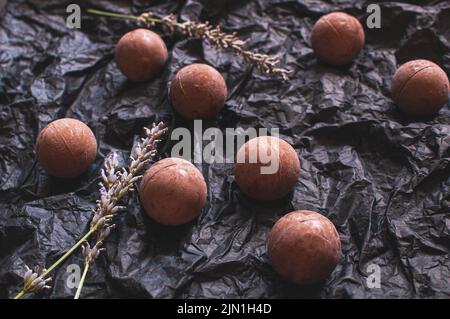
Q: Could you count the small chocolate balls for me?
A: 8